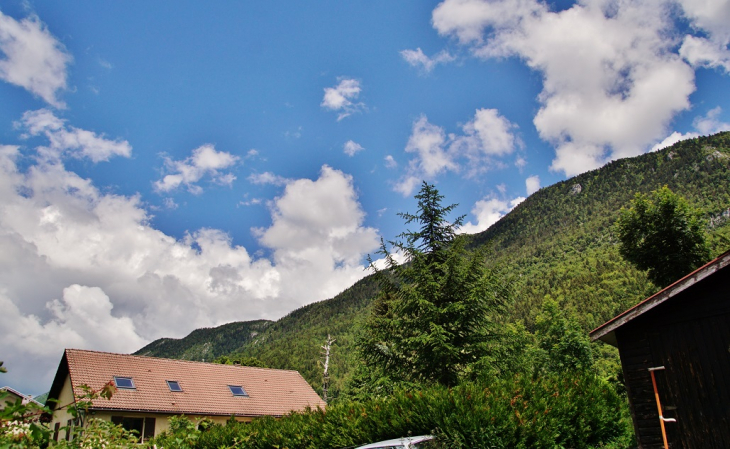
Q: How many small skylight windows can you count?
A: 3